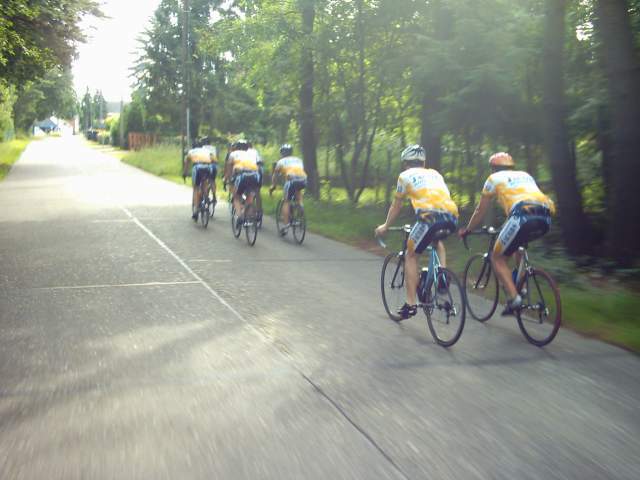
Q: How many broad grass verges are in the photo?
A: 2